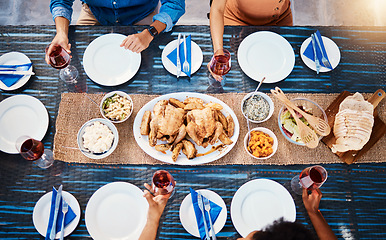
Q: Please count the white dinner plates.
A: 5